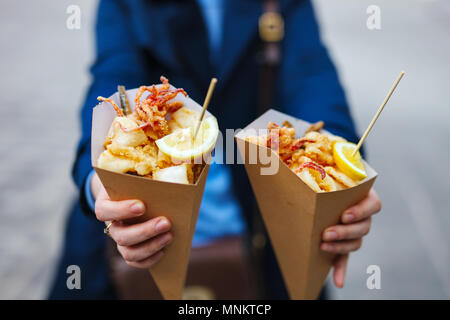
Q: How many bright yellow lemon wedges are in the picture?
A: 2